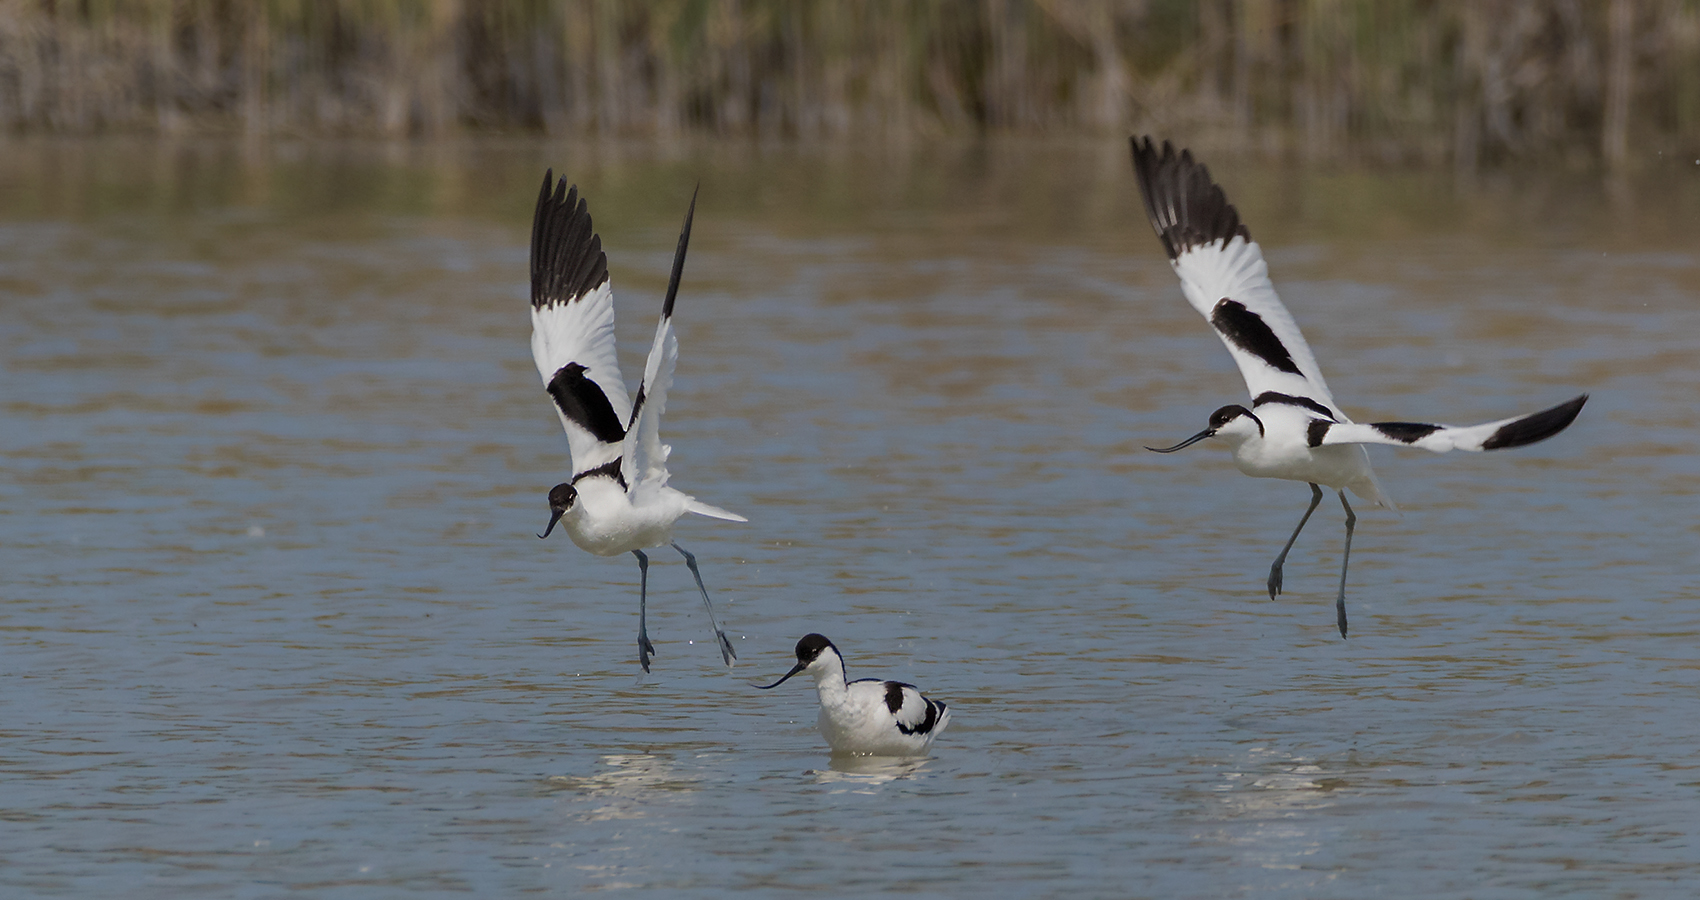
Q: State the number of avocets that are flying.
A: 2